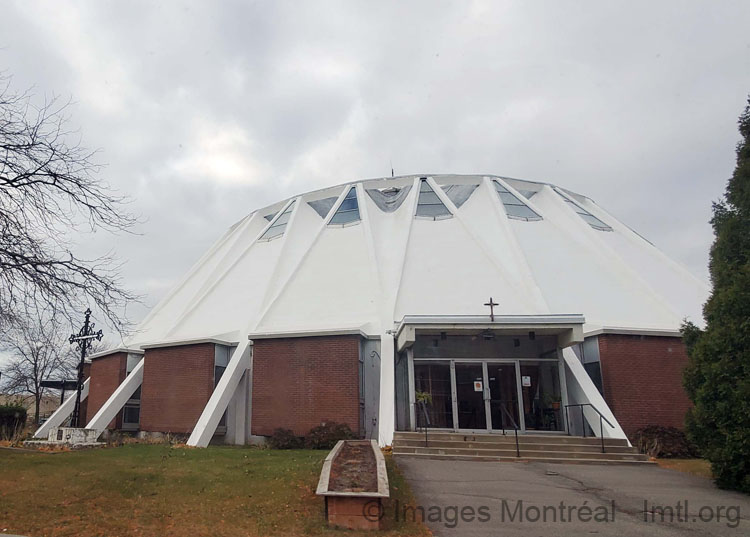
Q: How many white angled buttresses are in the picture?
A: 5